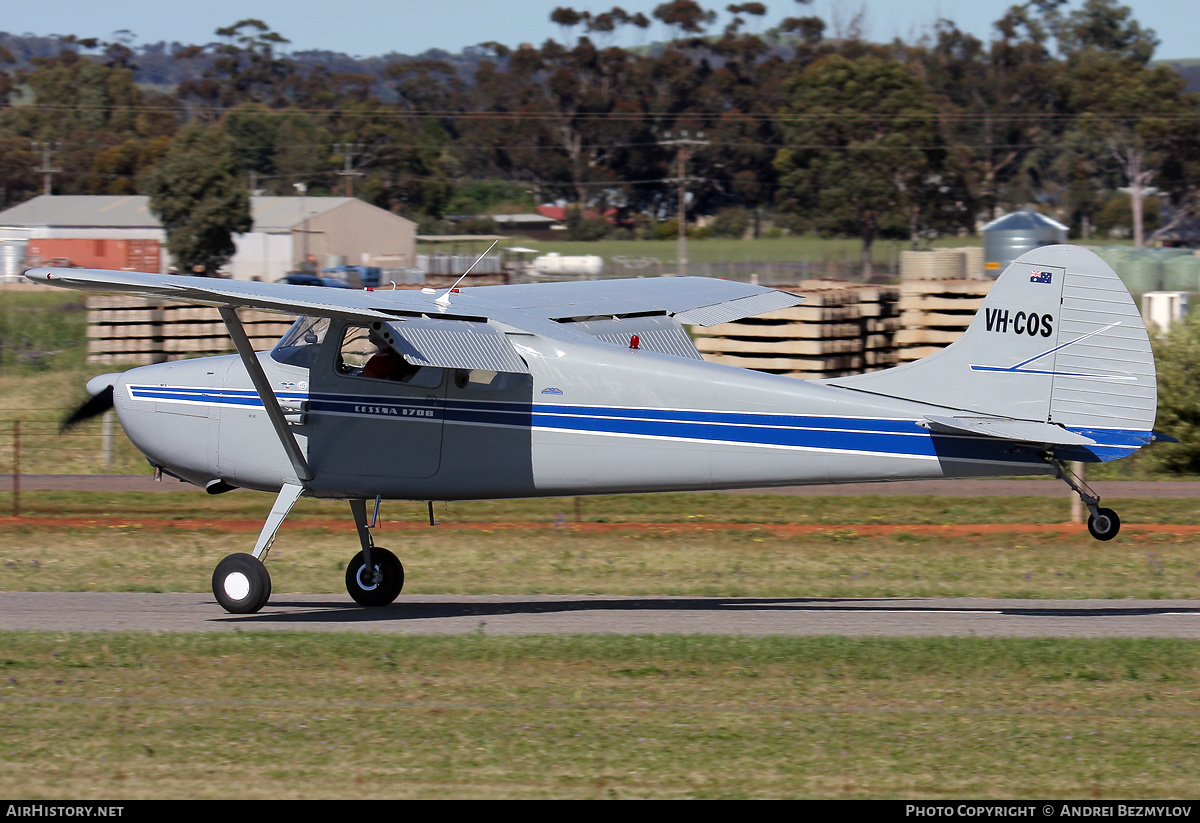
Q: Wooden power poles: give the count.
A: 3